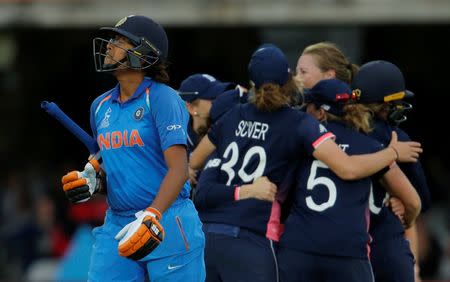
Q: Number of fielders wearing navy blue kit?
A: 5